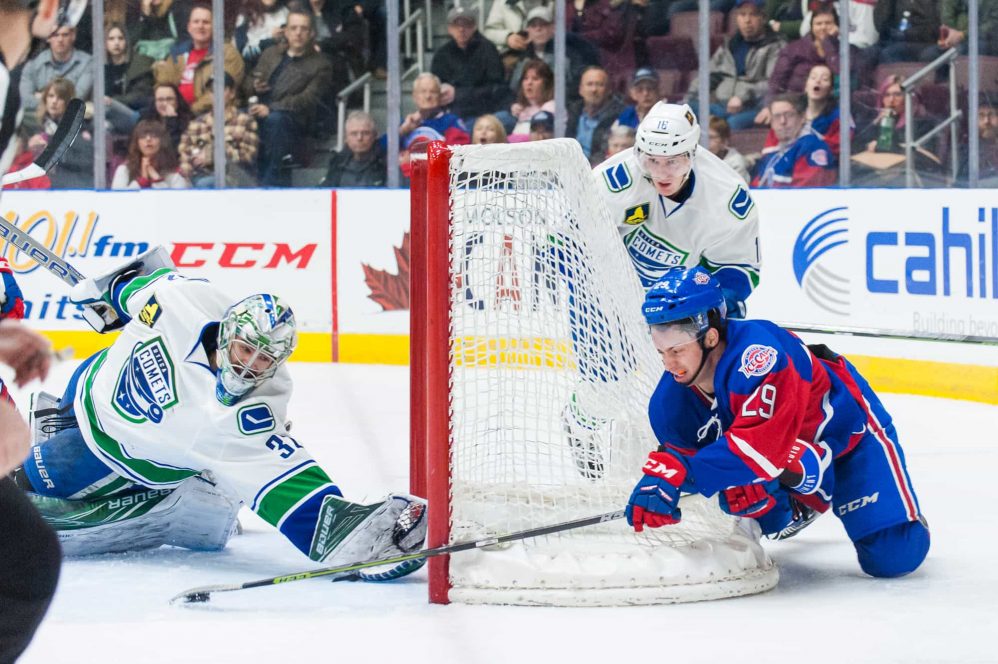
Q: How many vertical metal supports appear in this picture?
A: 7